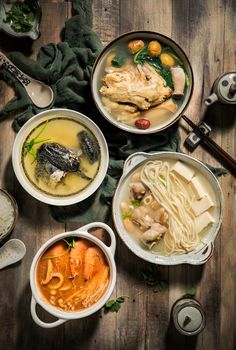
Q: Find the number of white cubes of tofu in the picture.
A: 4